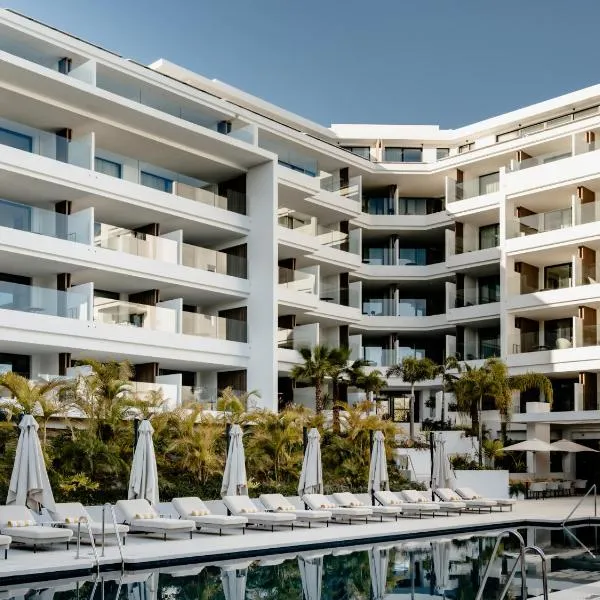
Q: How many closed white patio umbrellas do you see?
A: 6